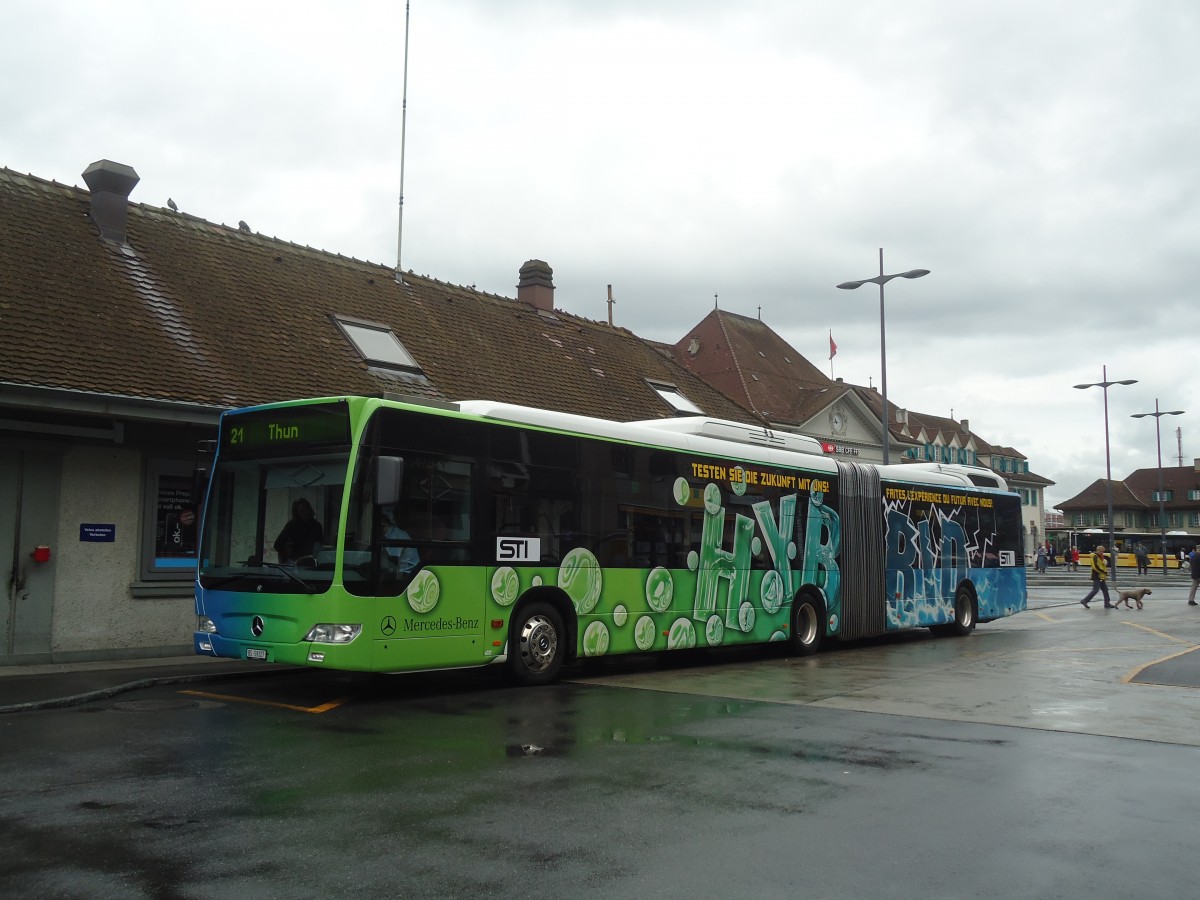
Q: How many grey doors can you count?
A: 1